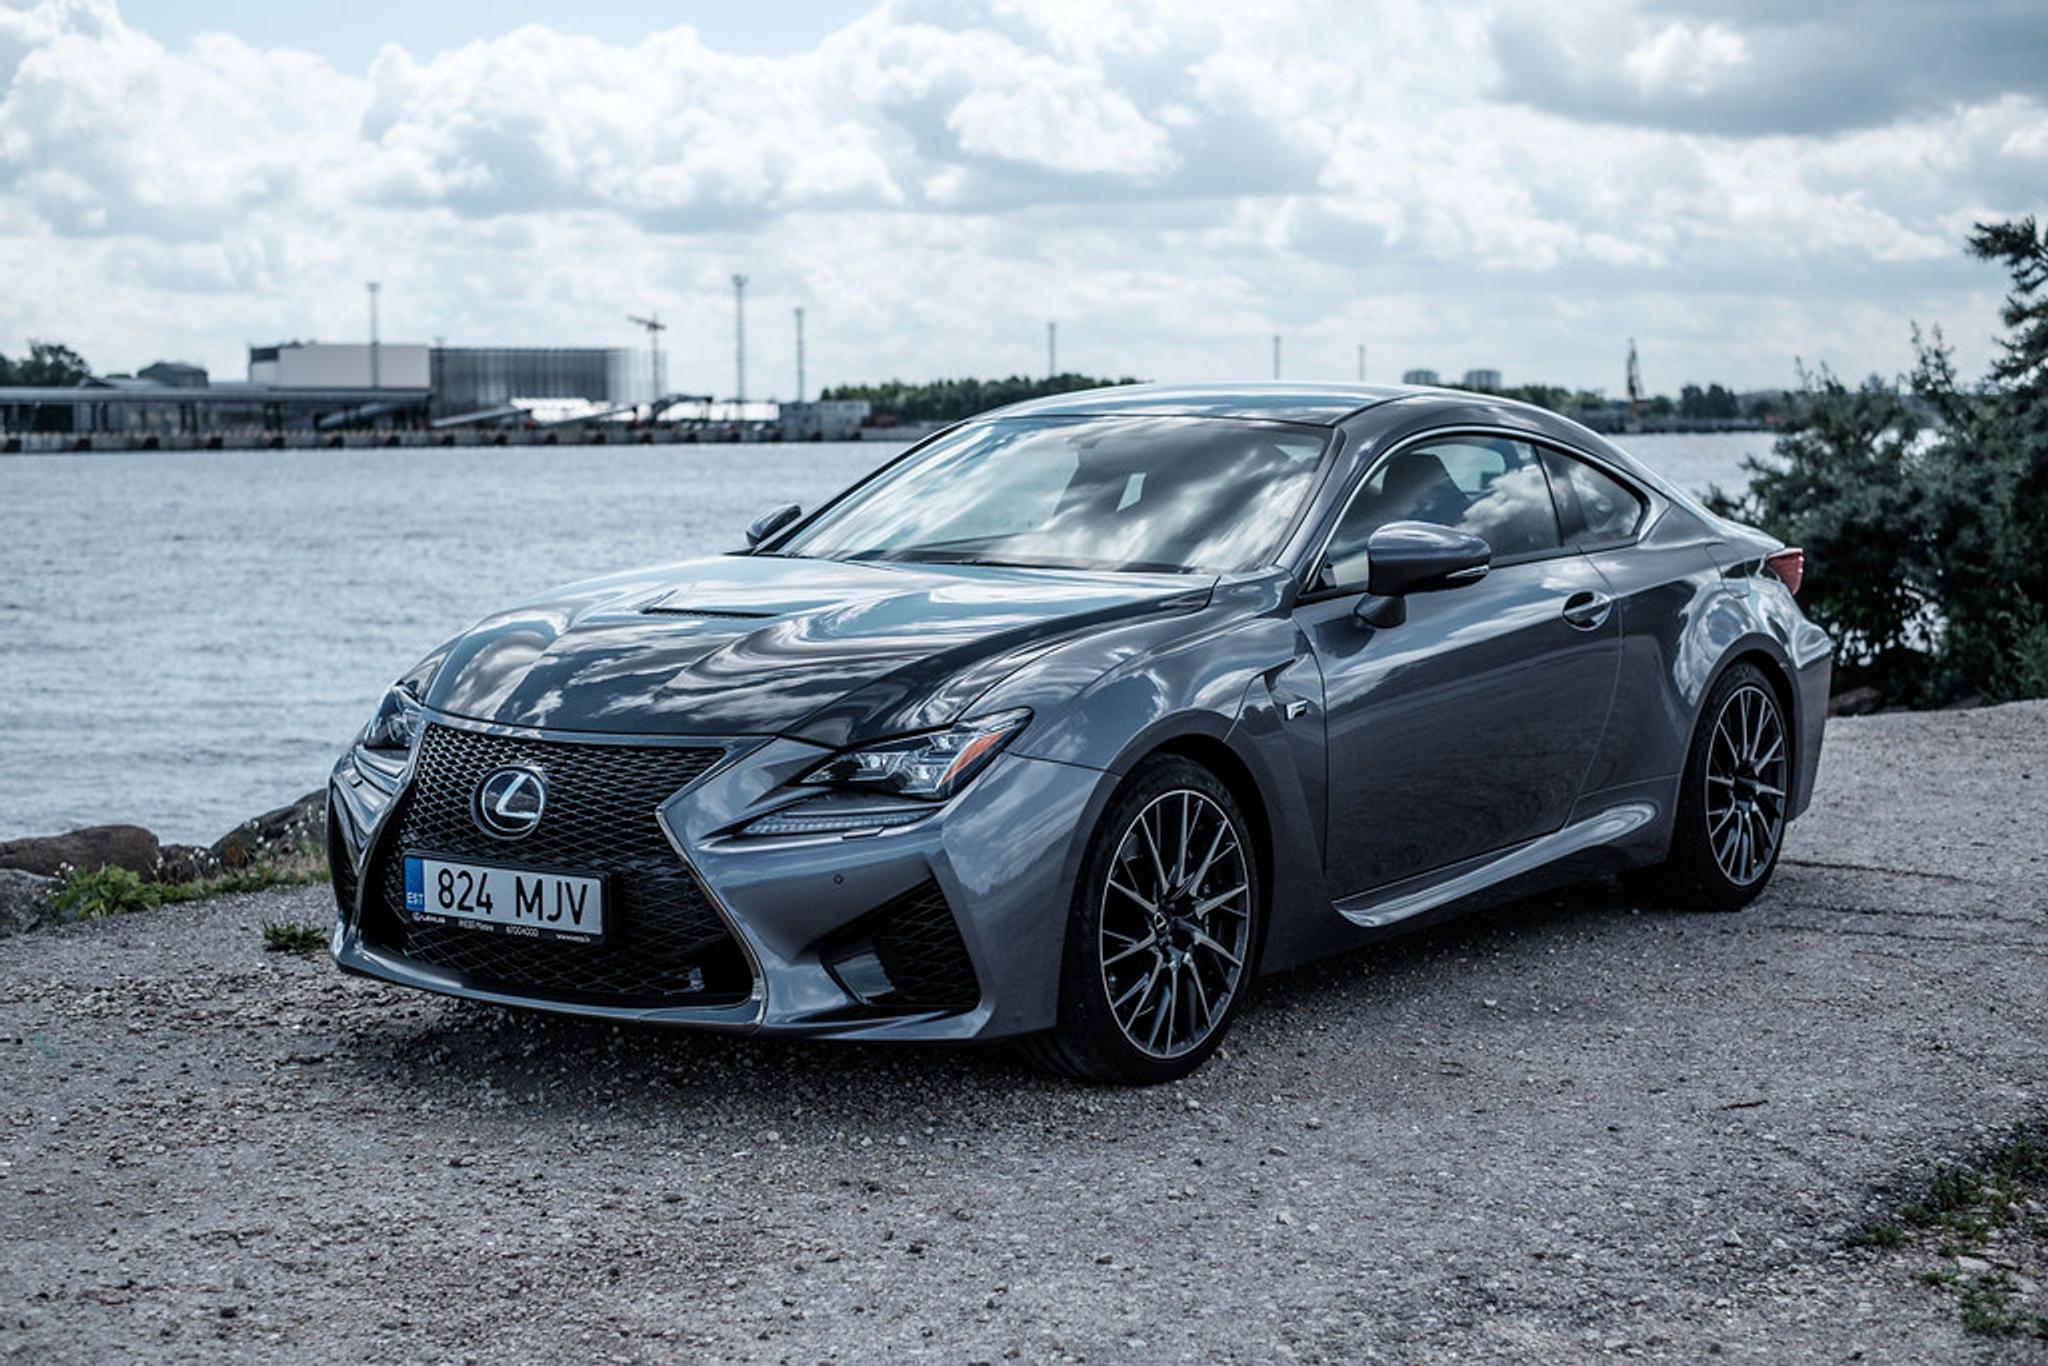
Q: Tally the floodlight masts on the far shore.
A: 6